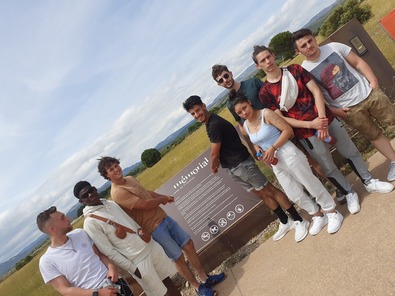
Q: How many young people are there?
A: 8